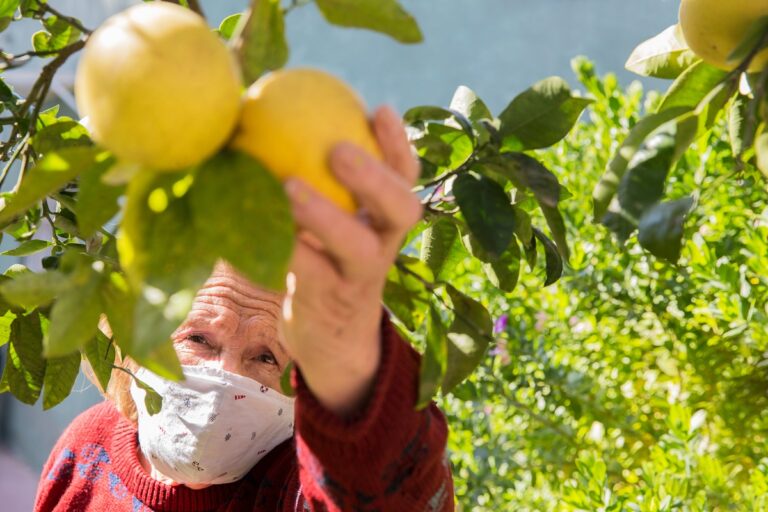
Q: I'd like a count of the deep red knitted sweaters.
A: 1